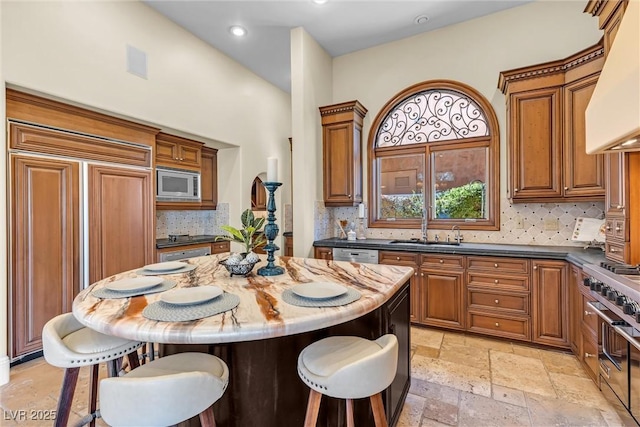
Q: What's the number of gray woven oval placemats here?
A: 4